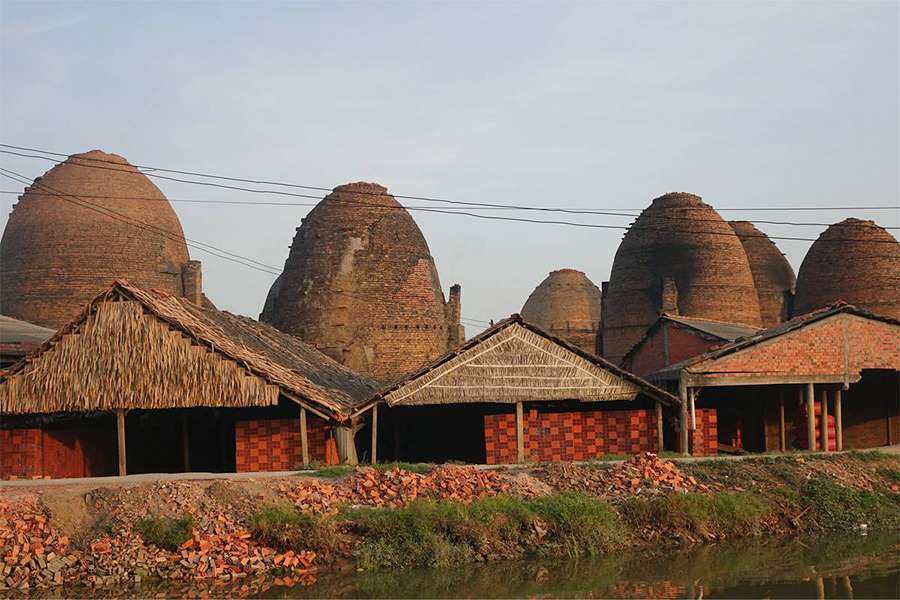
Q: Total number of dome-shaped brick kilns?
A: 6